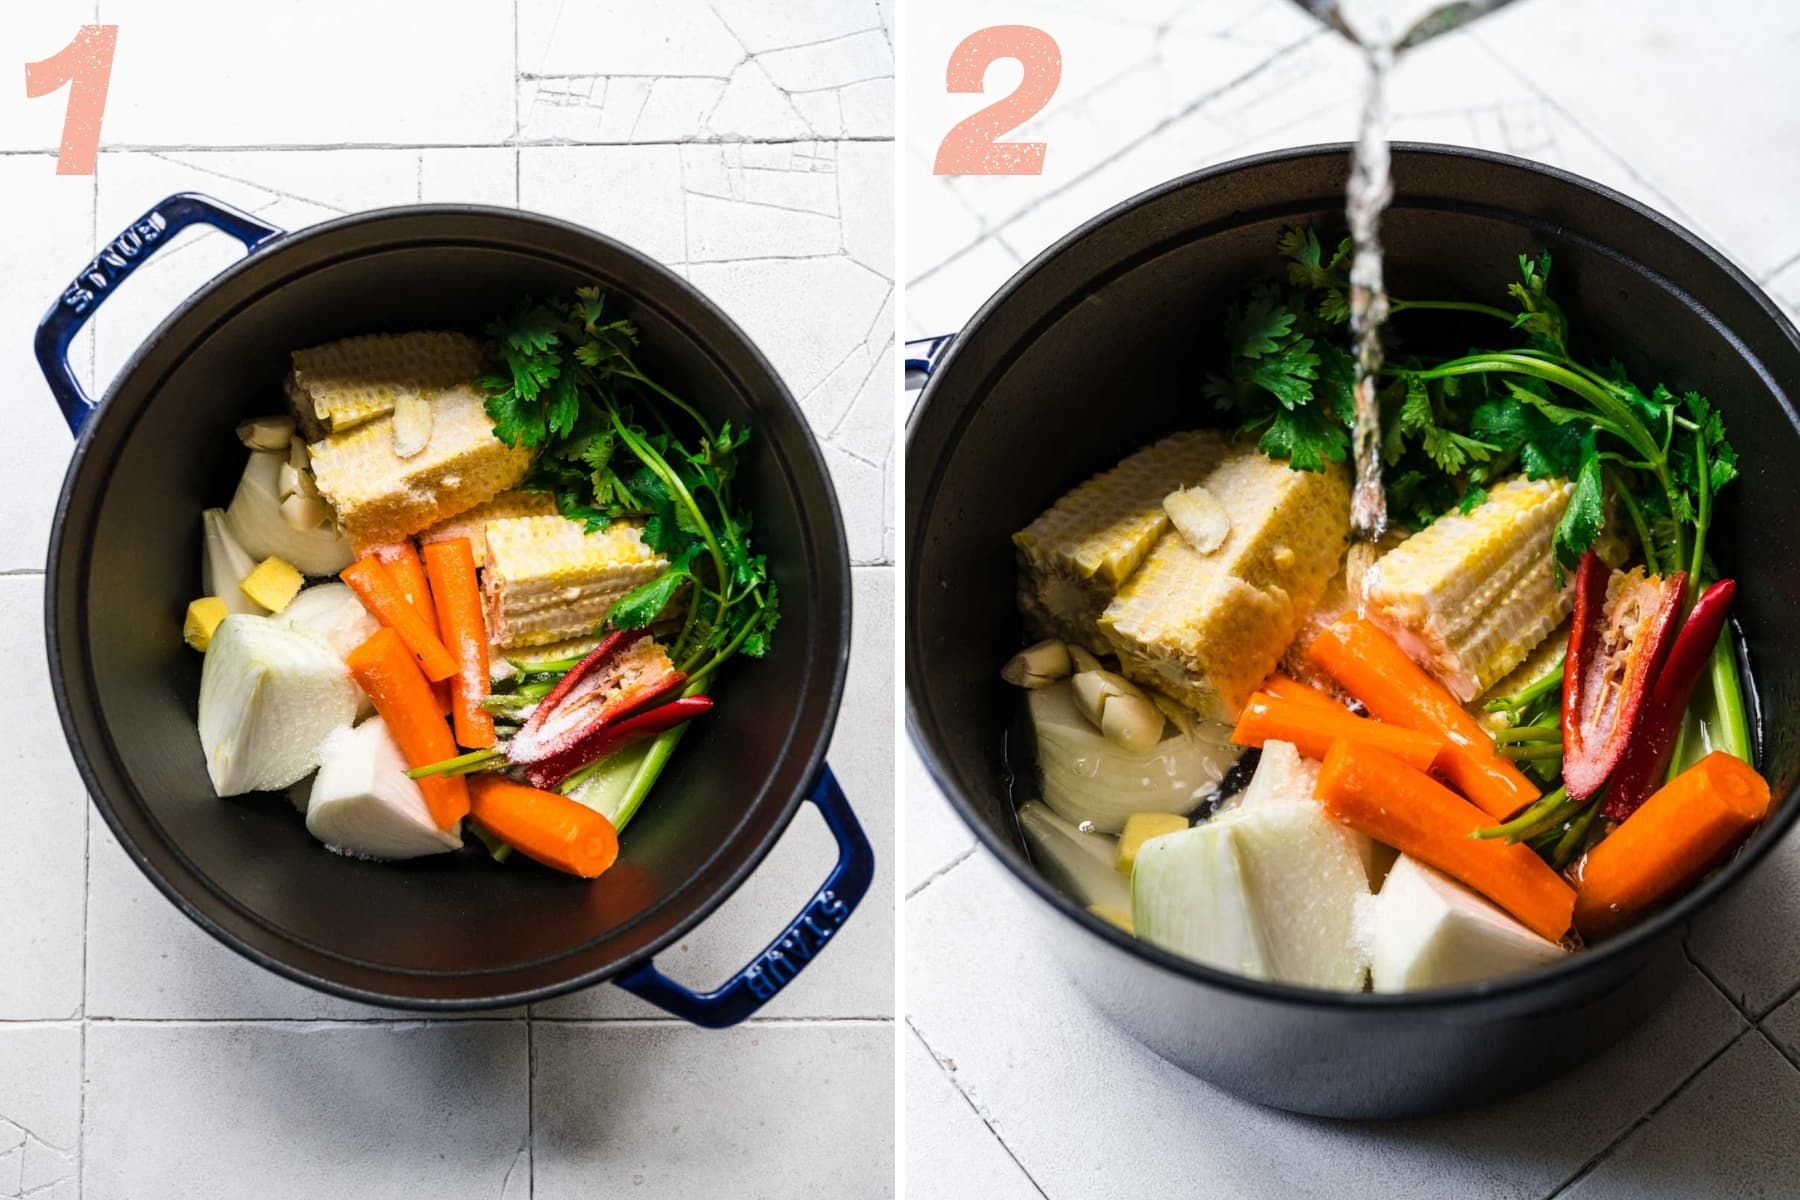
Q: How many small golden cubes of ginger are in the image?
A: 4